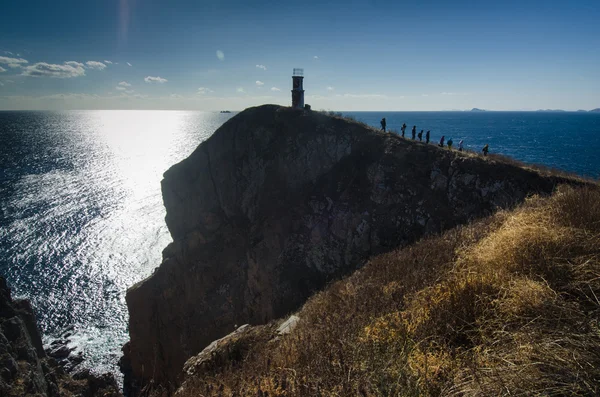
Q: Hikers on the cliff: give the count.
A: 9